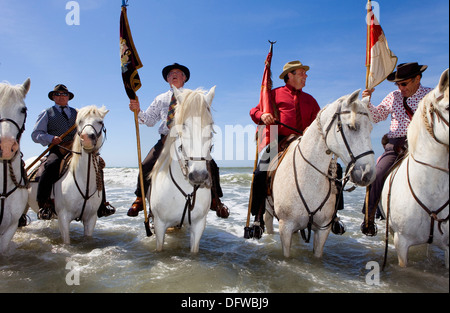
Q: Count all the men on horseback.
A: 4